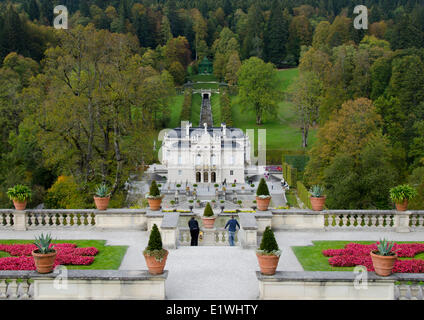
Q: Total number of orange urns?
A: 11